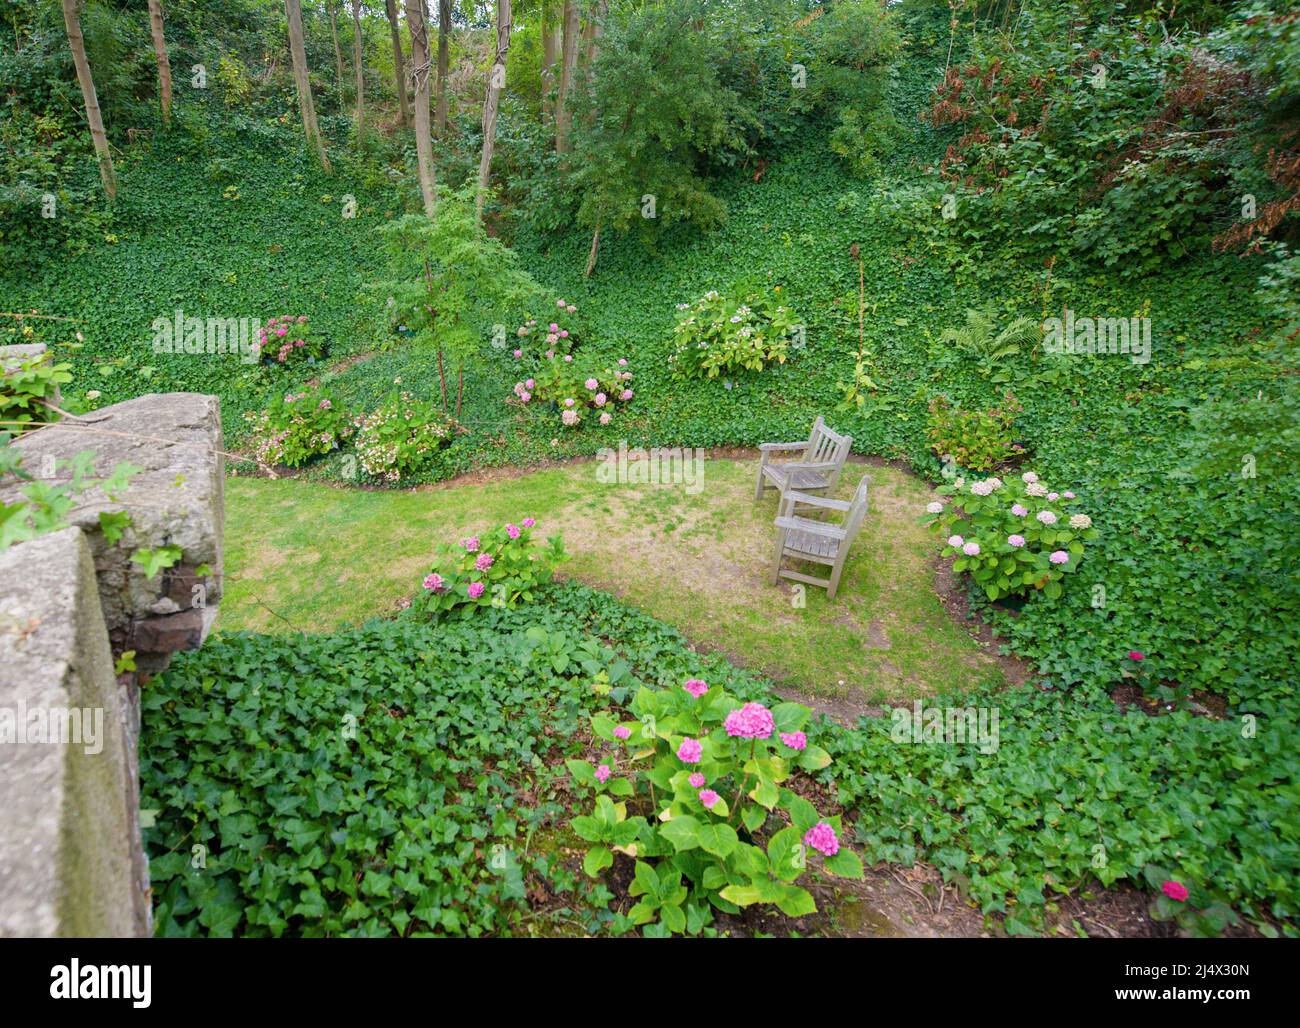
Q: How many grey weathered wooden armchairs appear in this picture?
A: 2